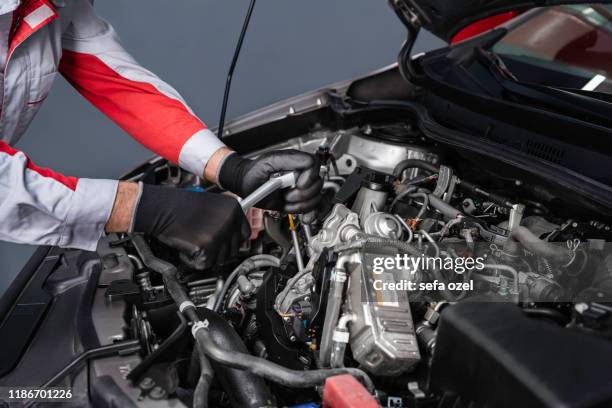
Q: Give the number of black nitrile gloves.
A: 2